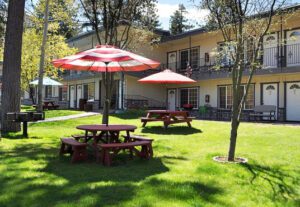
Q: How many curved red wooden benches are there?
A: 4